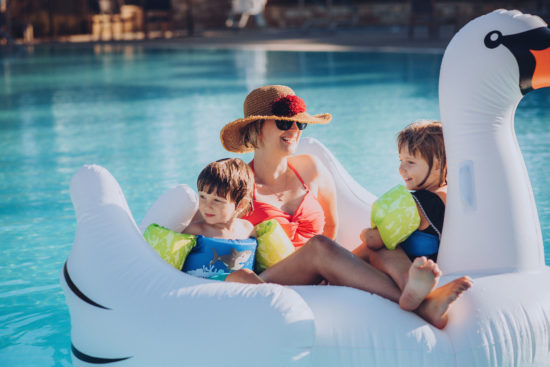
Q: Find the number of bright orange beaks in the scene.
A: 1